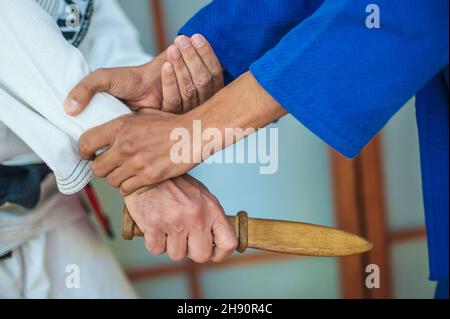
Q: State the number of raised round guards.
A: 2